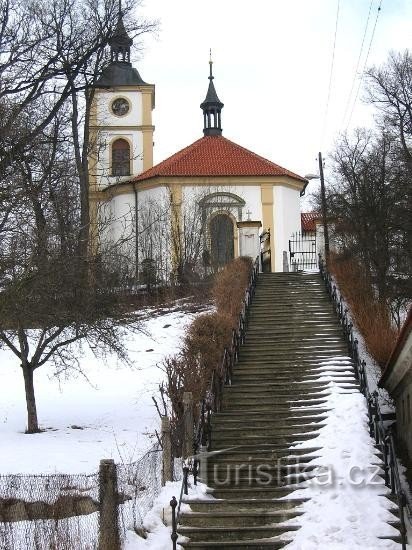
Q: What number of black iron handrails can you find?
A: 2